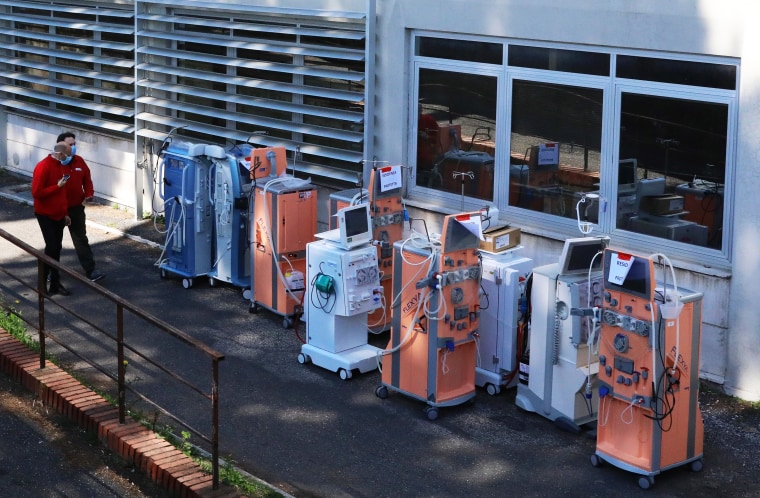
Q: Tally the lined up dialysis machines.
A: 9